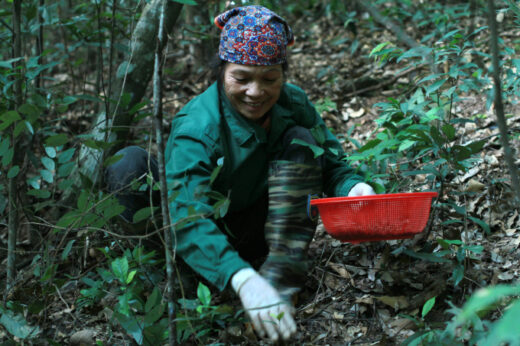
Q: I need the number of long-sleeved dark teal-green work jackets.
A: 1